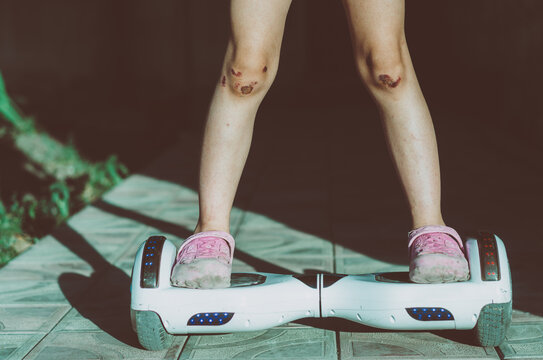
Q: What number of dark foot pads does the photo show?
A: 2